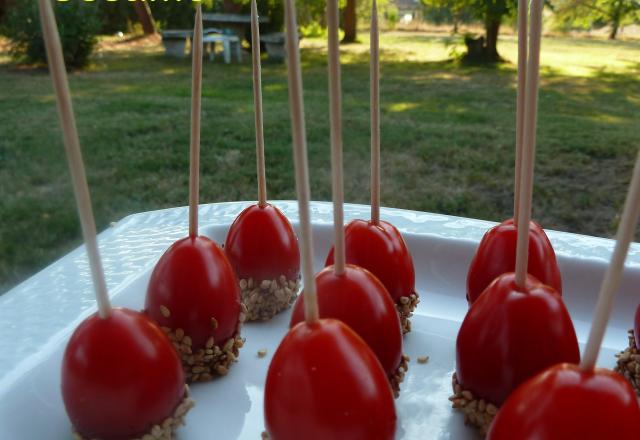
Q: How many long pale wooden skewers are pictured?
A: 9